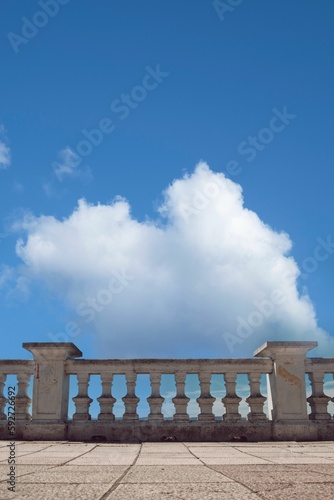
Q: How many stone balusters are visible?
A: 11